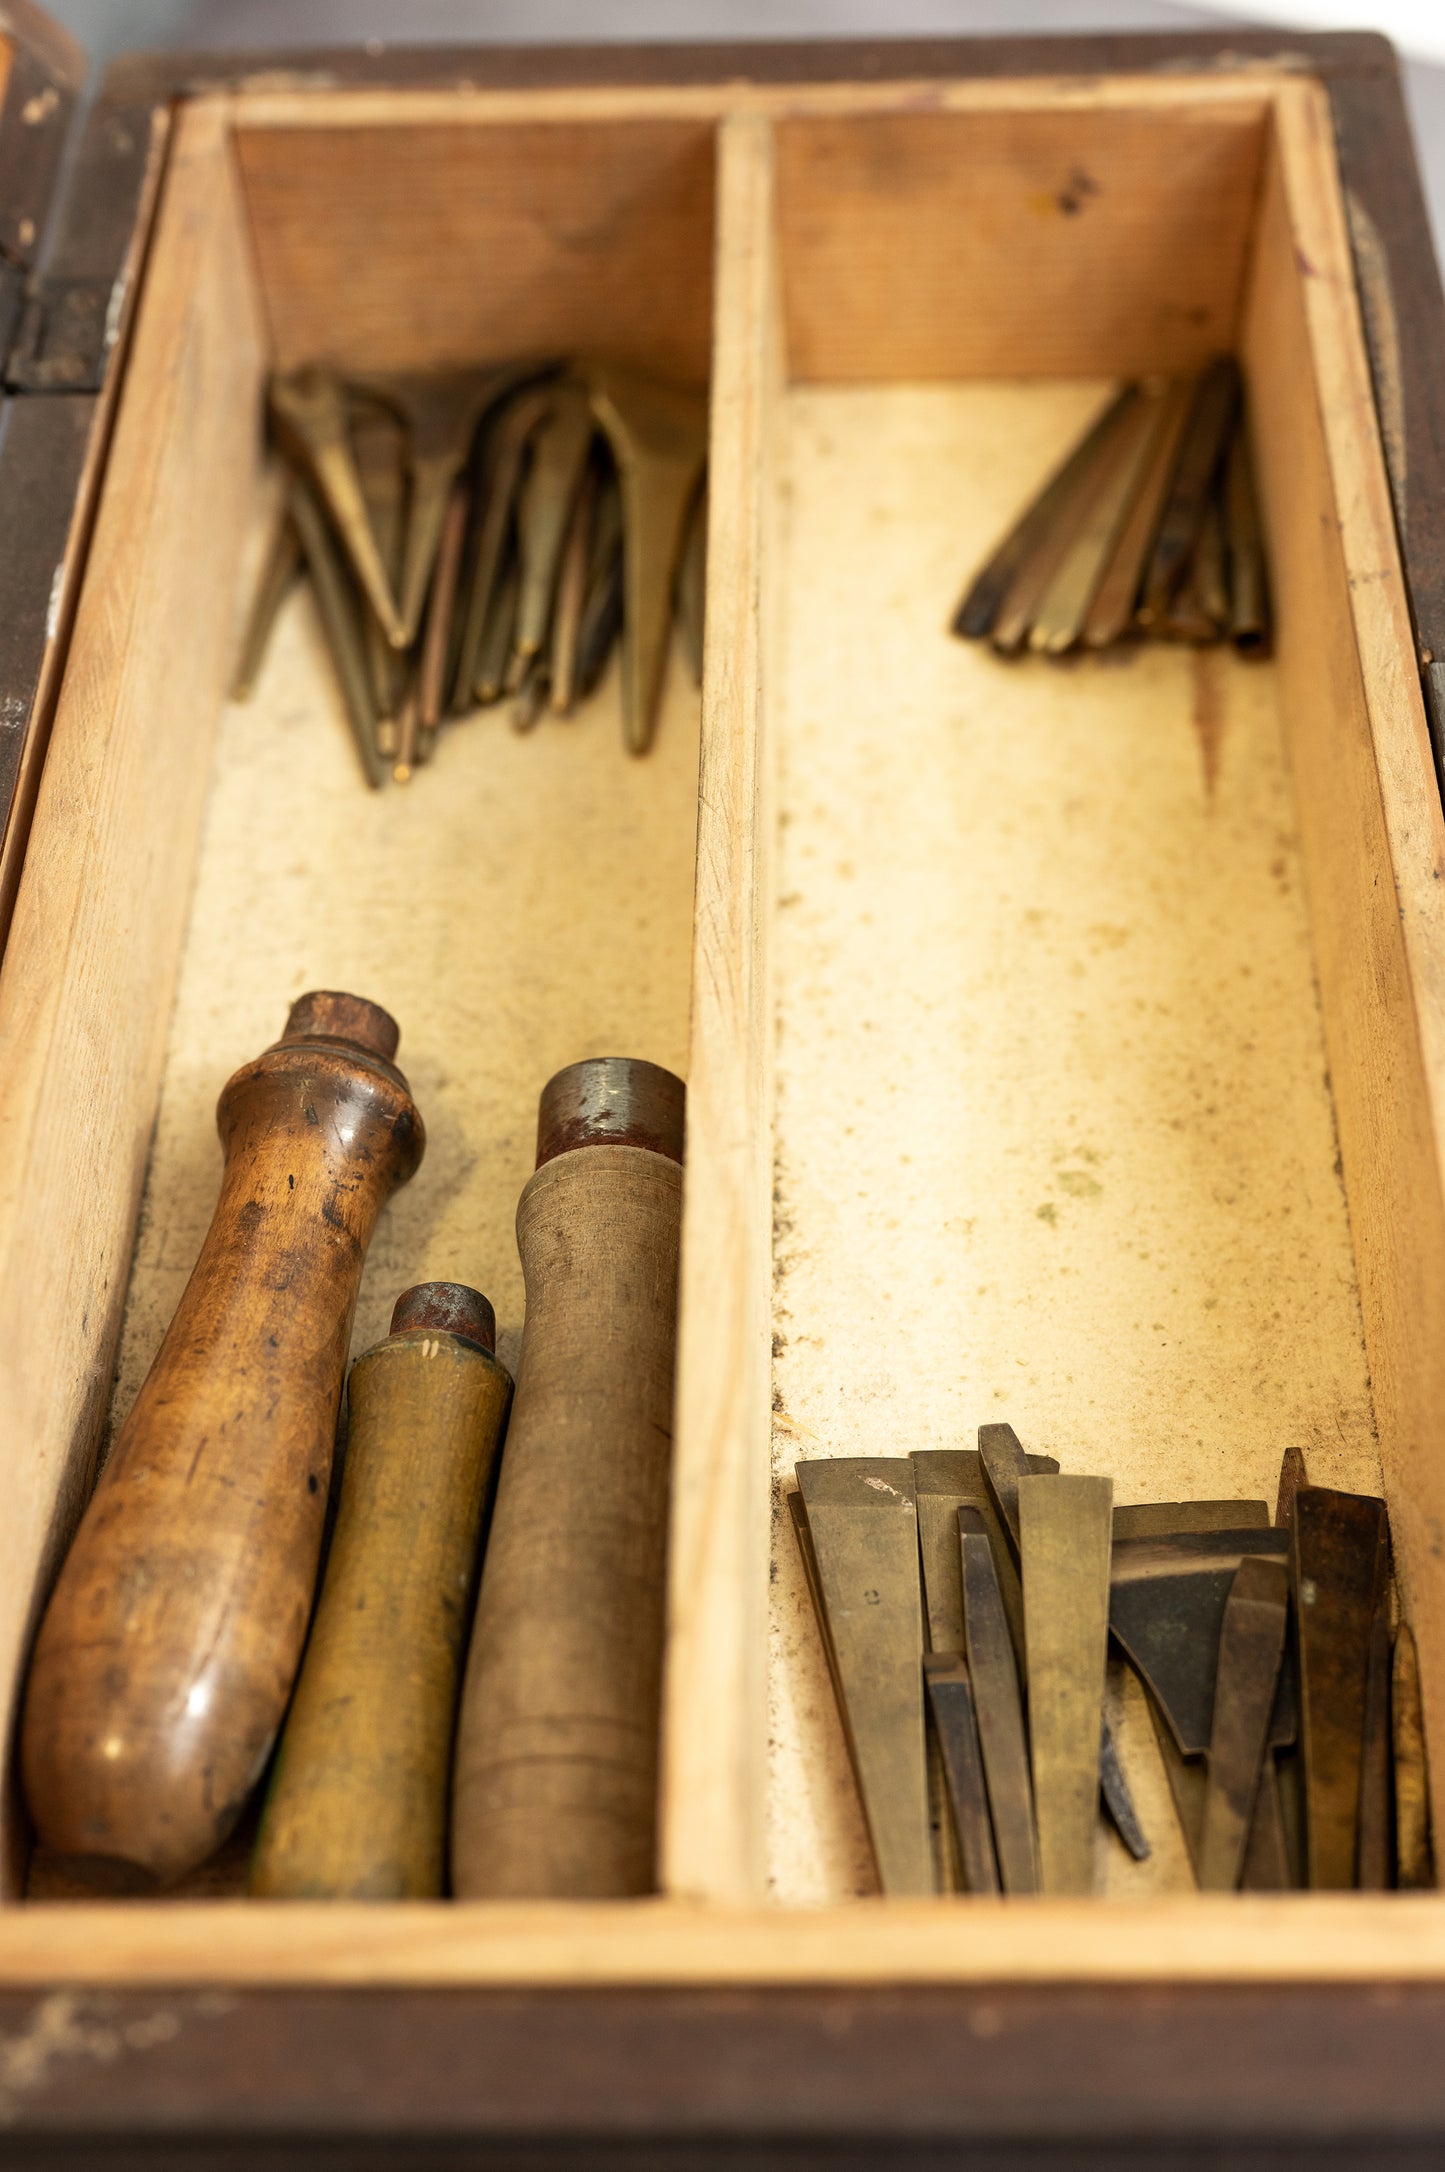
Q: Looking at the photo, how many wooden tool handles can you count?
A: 3